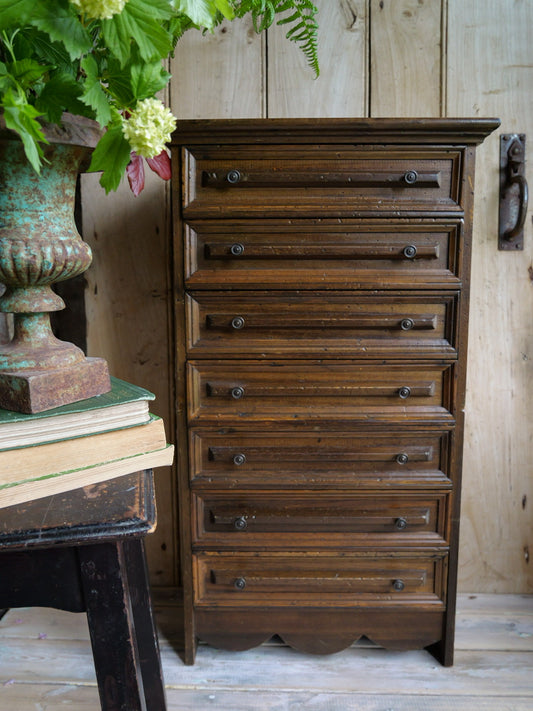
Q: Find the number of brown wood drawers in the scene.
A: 7